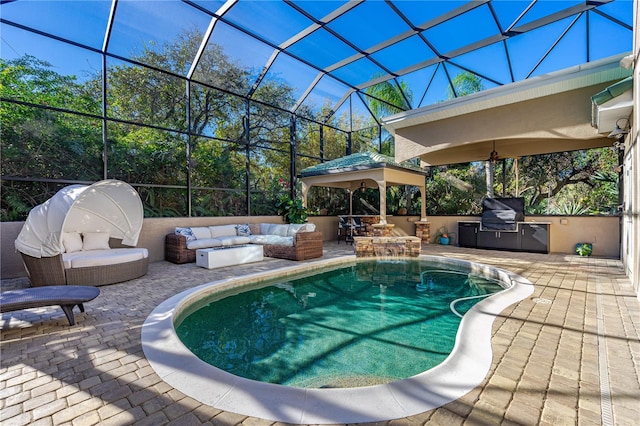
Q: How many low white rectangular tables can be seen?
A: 1